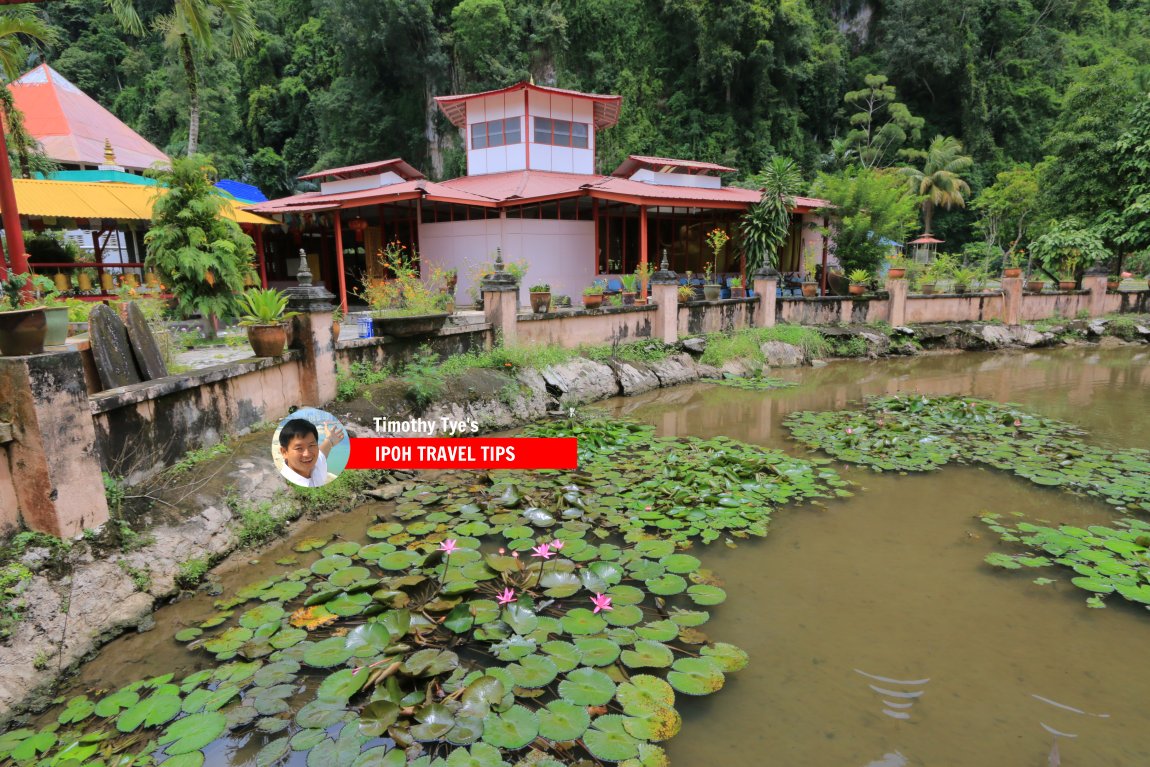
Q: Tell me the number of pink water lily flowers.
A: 5